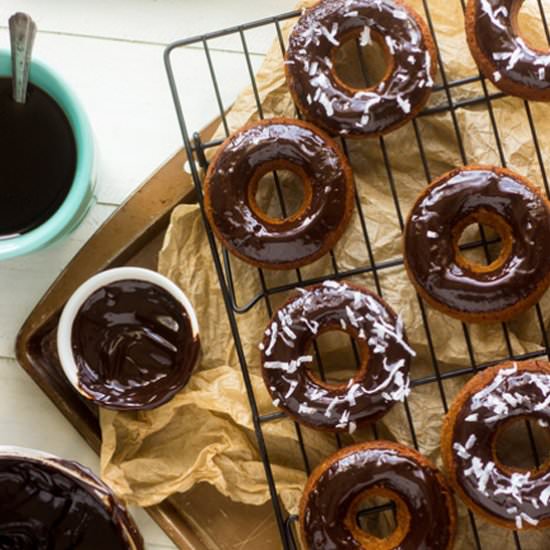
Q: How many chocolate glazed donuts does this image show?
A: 7